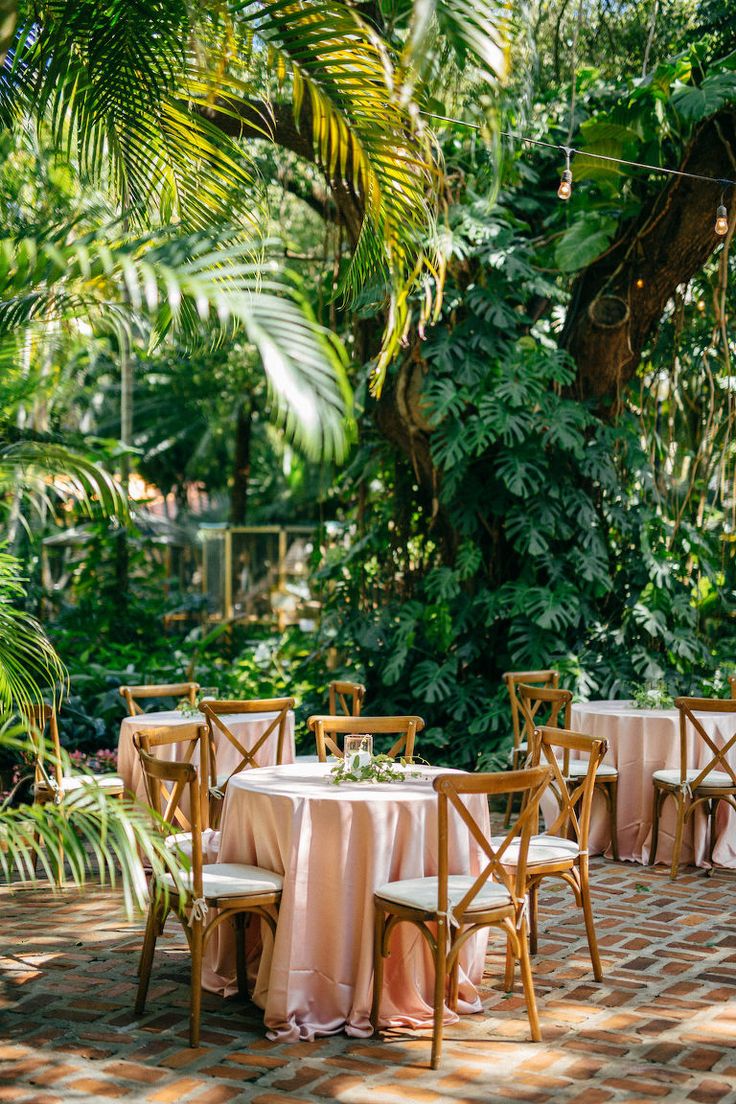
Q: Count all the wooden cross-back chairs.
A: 13